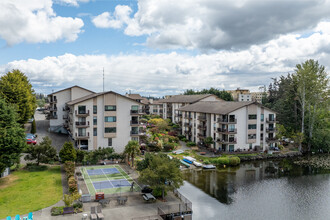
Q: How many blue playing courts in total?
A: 1